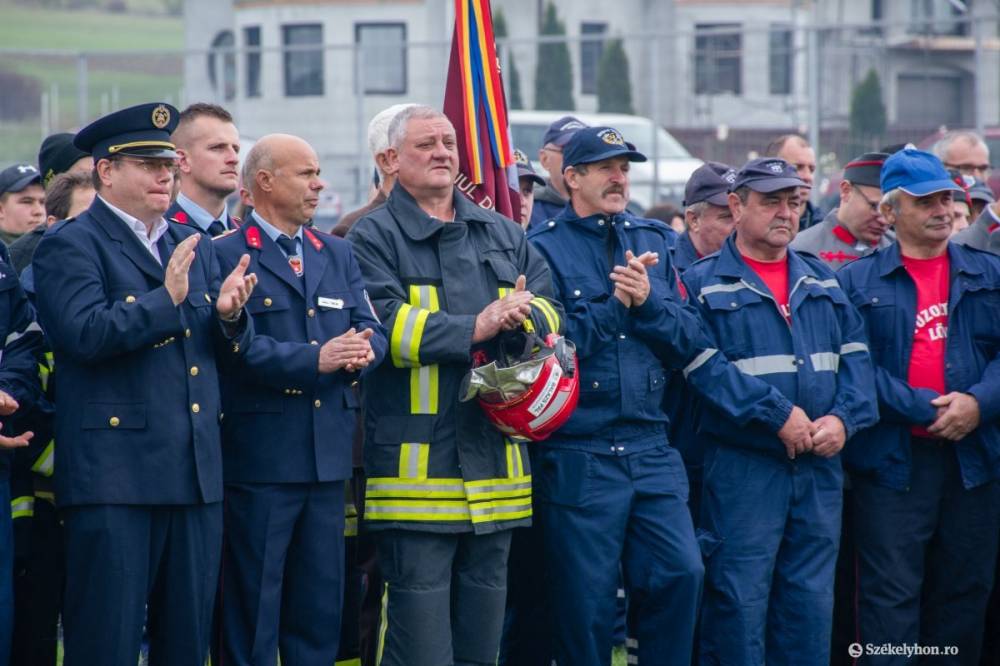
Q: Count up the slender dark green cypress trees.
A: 4